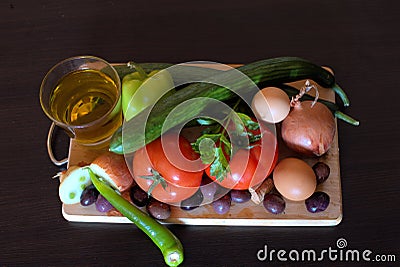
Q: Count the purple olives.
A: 11